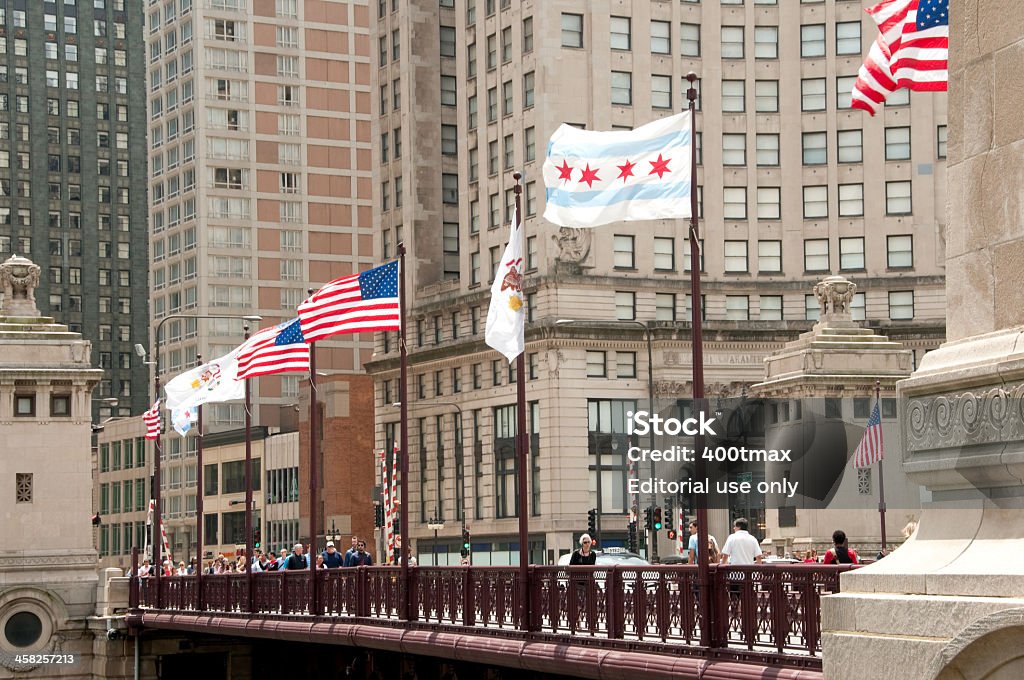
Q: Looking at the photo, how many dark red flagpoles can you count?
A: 8